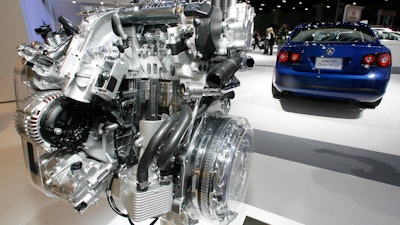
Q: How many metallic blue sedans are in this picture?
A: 1